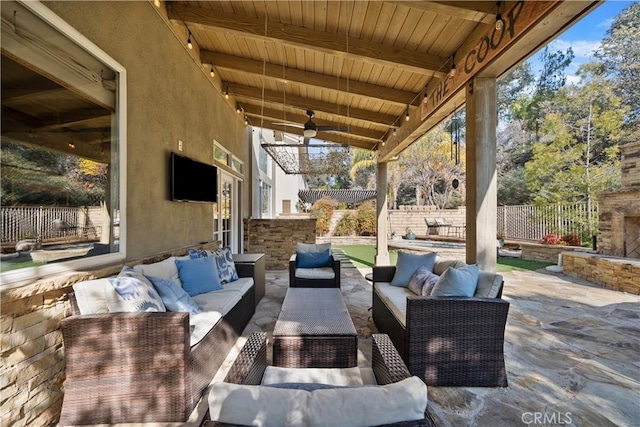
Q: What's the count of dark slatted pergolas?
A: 1